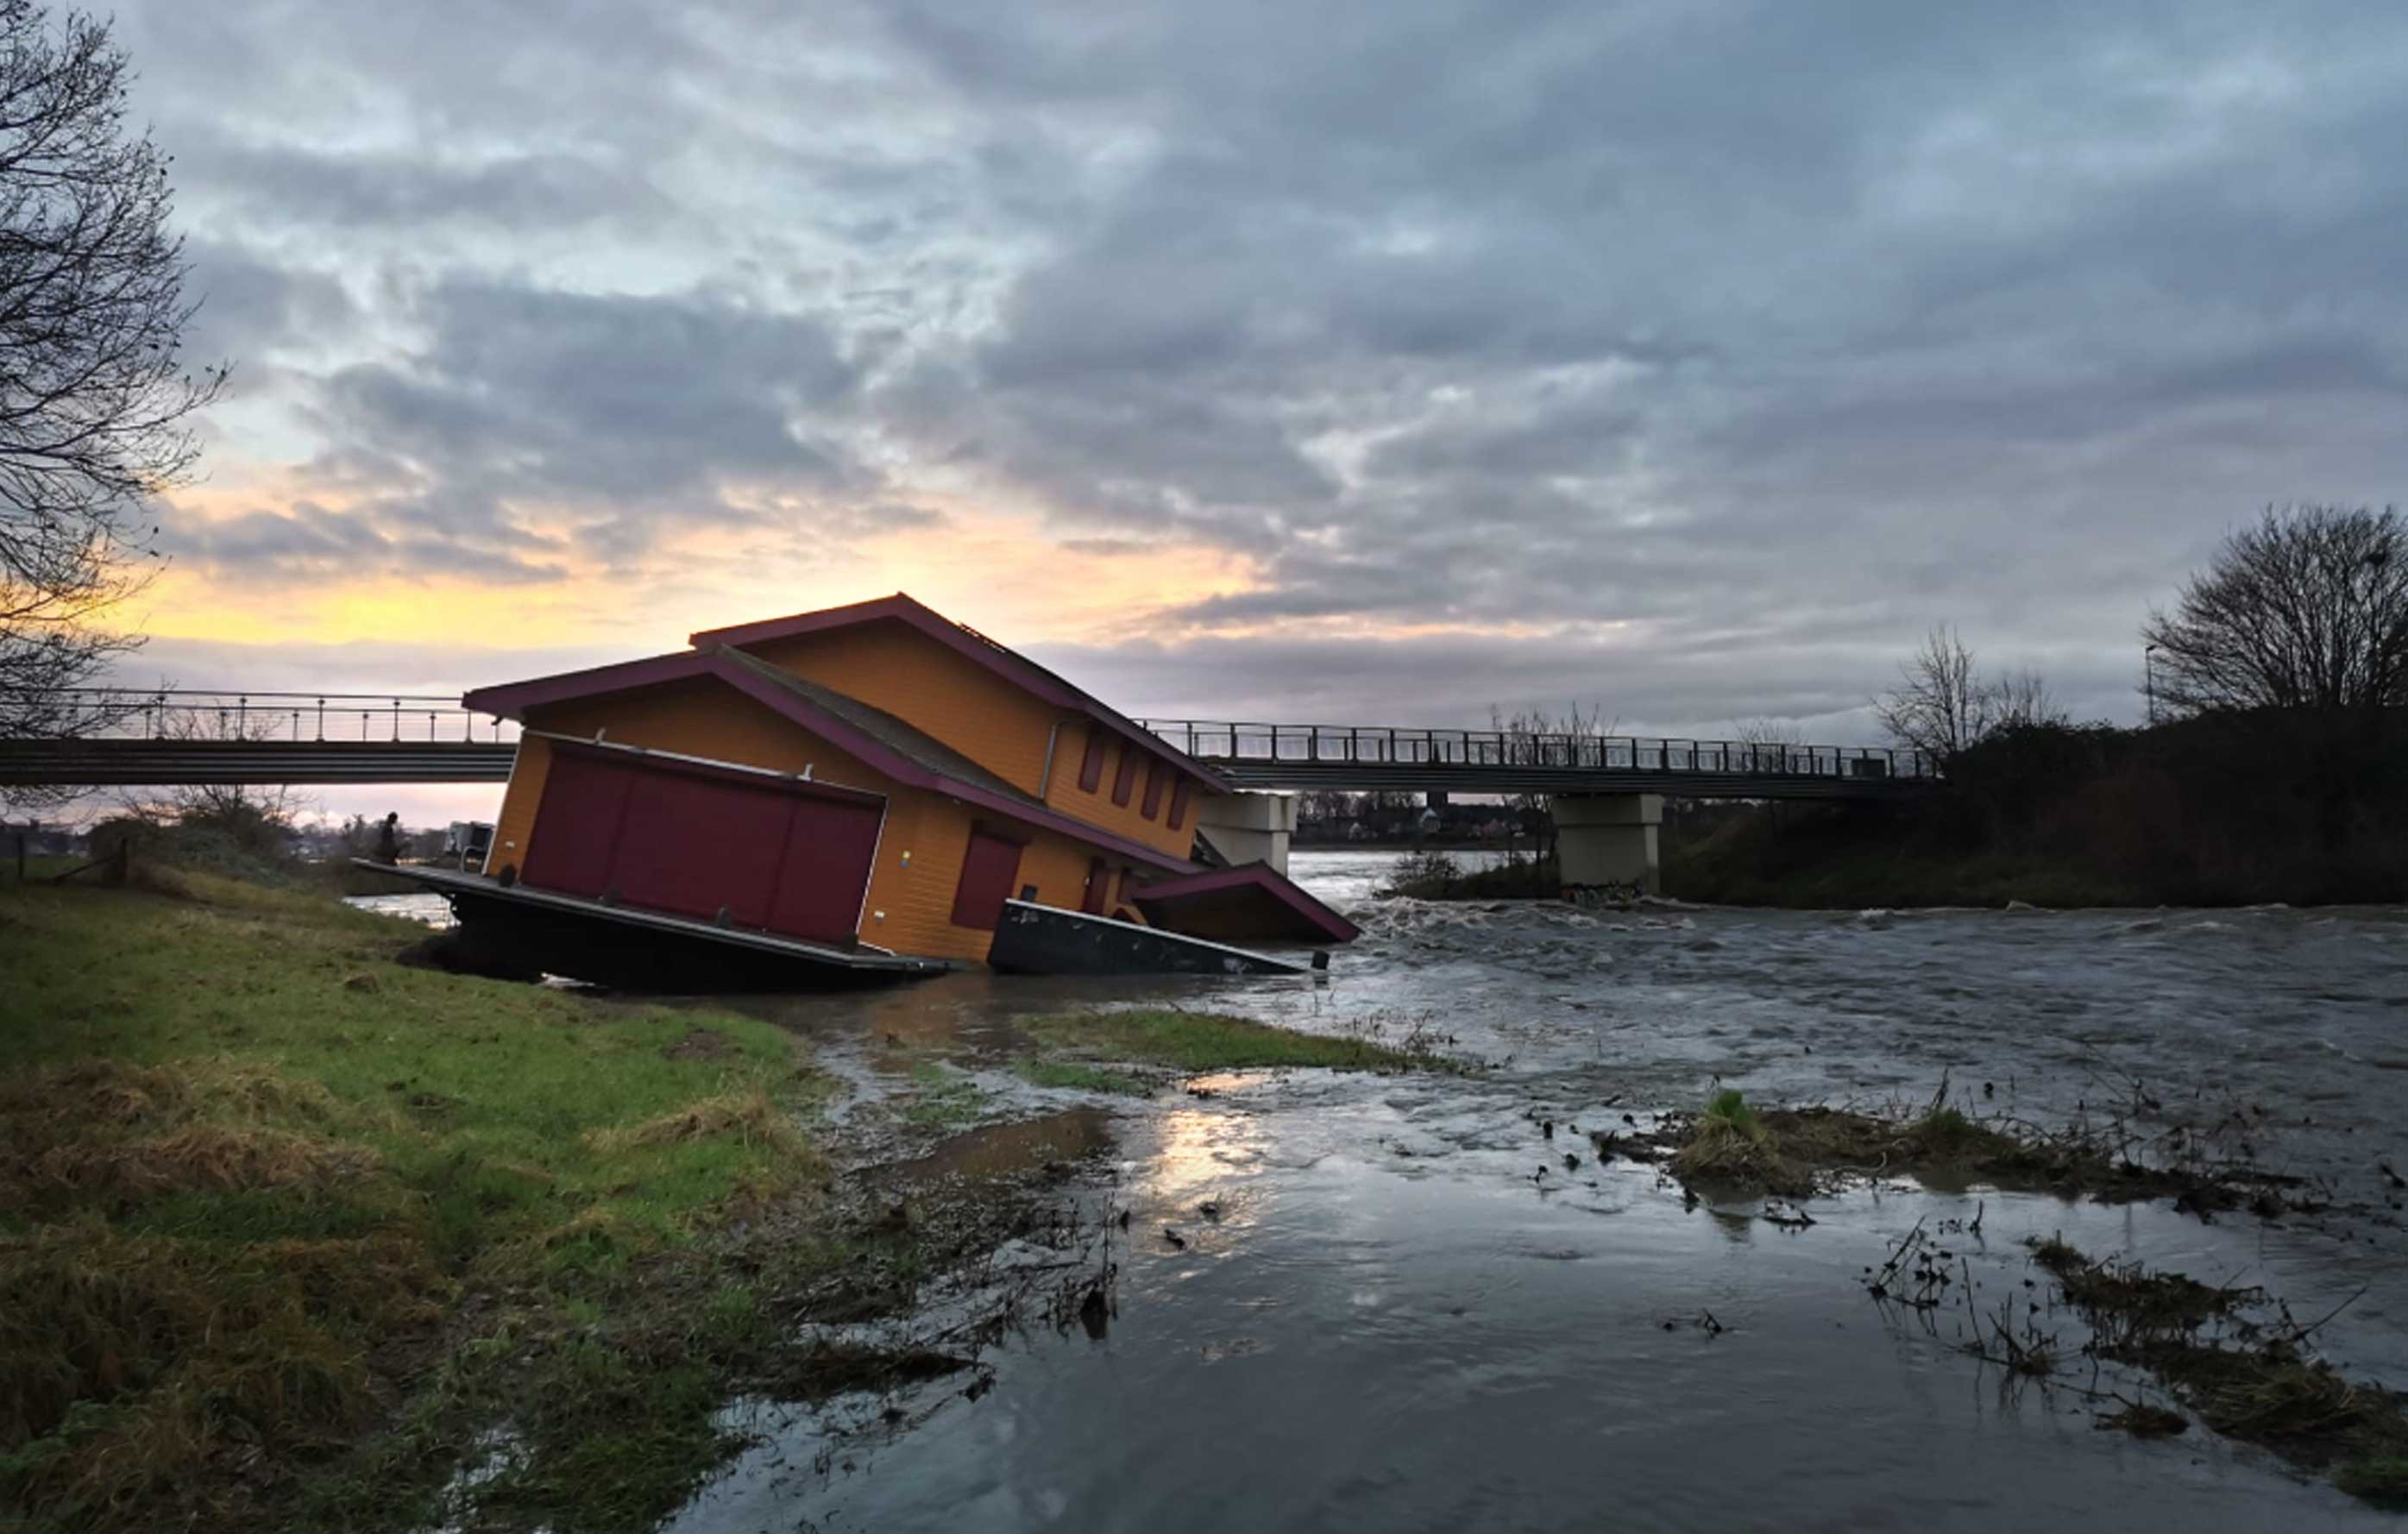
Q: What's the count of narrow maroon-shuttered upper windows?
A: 4